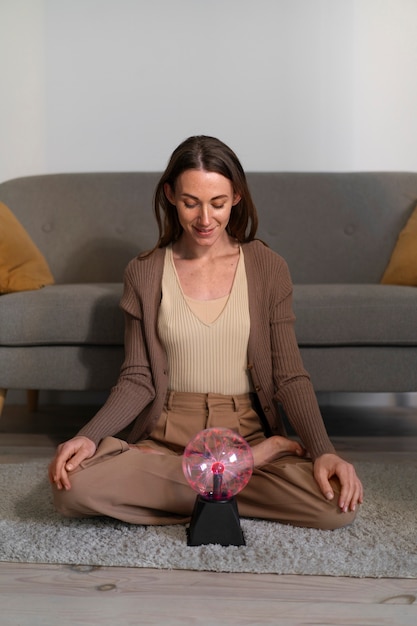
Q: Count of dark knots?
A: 3